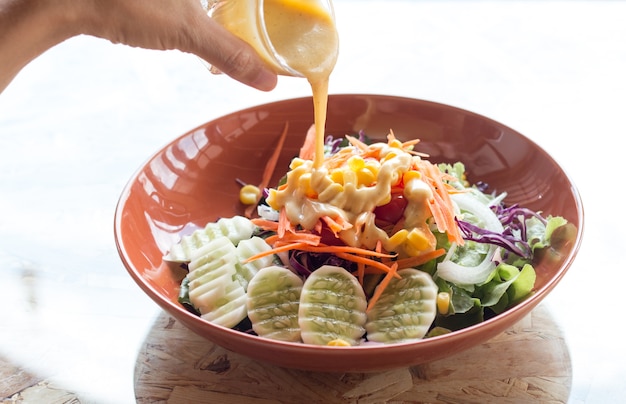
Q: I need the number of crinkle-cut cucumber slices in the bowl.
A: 7